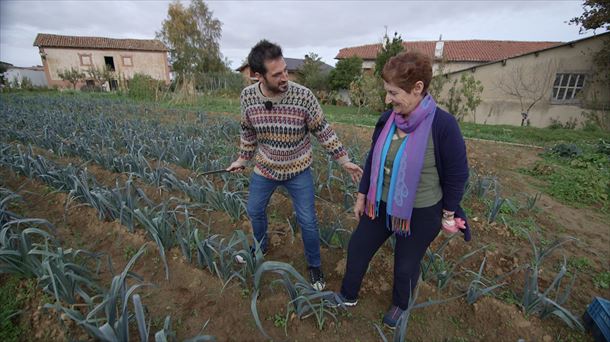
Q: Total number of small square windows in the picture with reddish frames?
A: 2